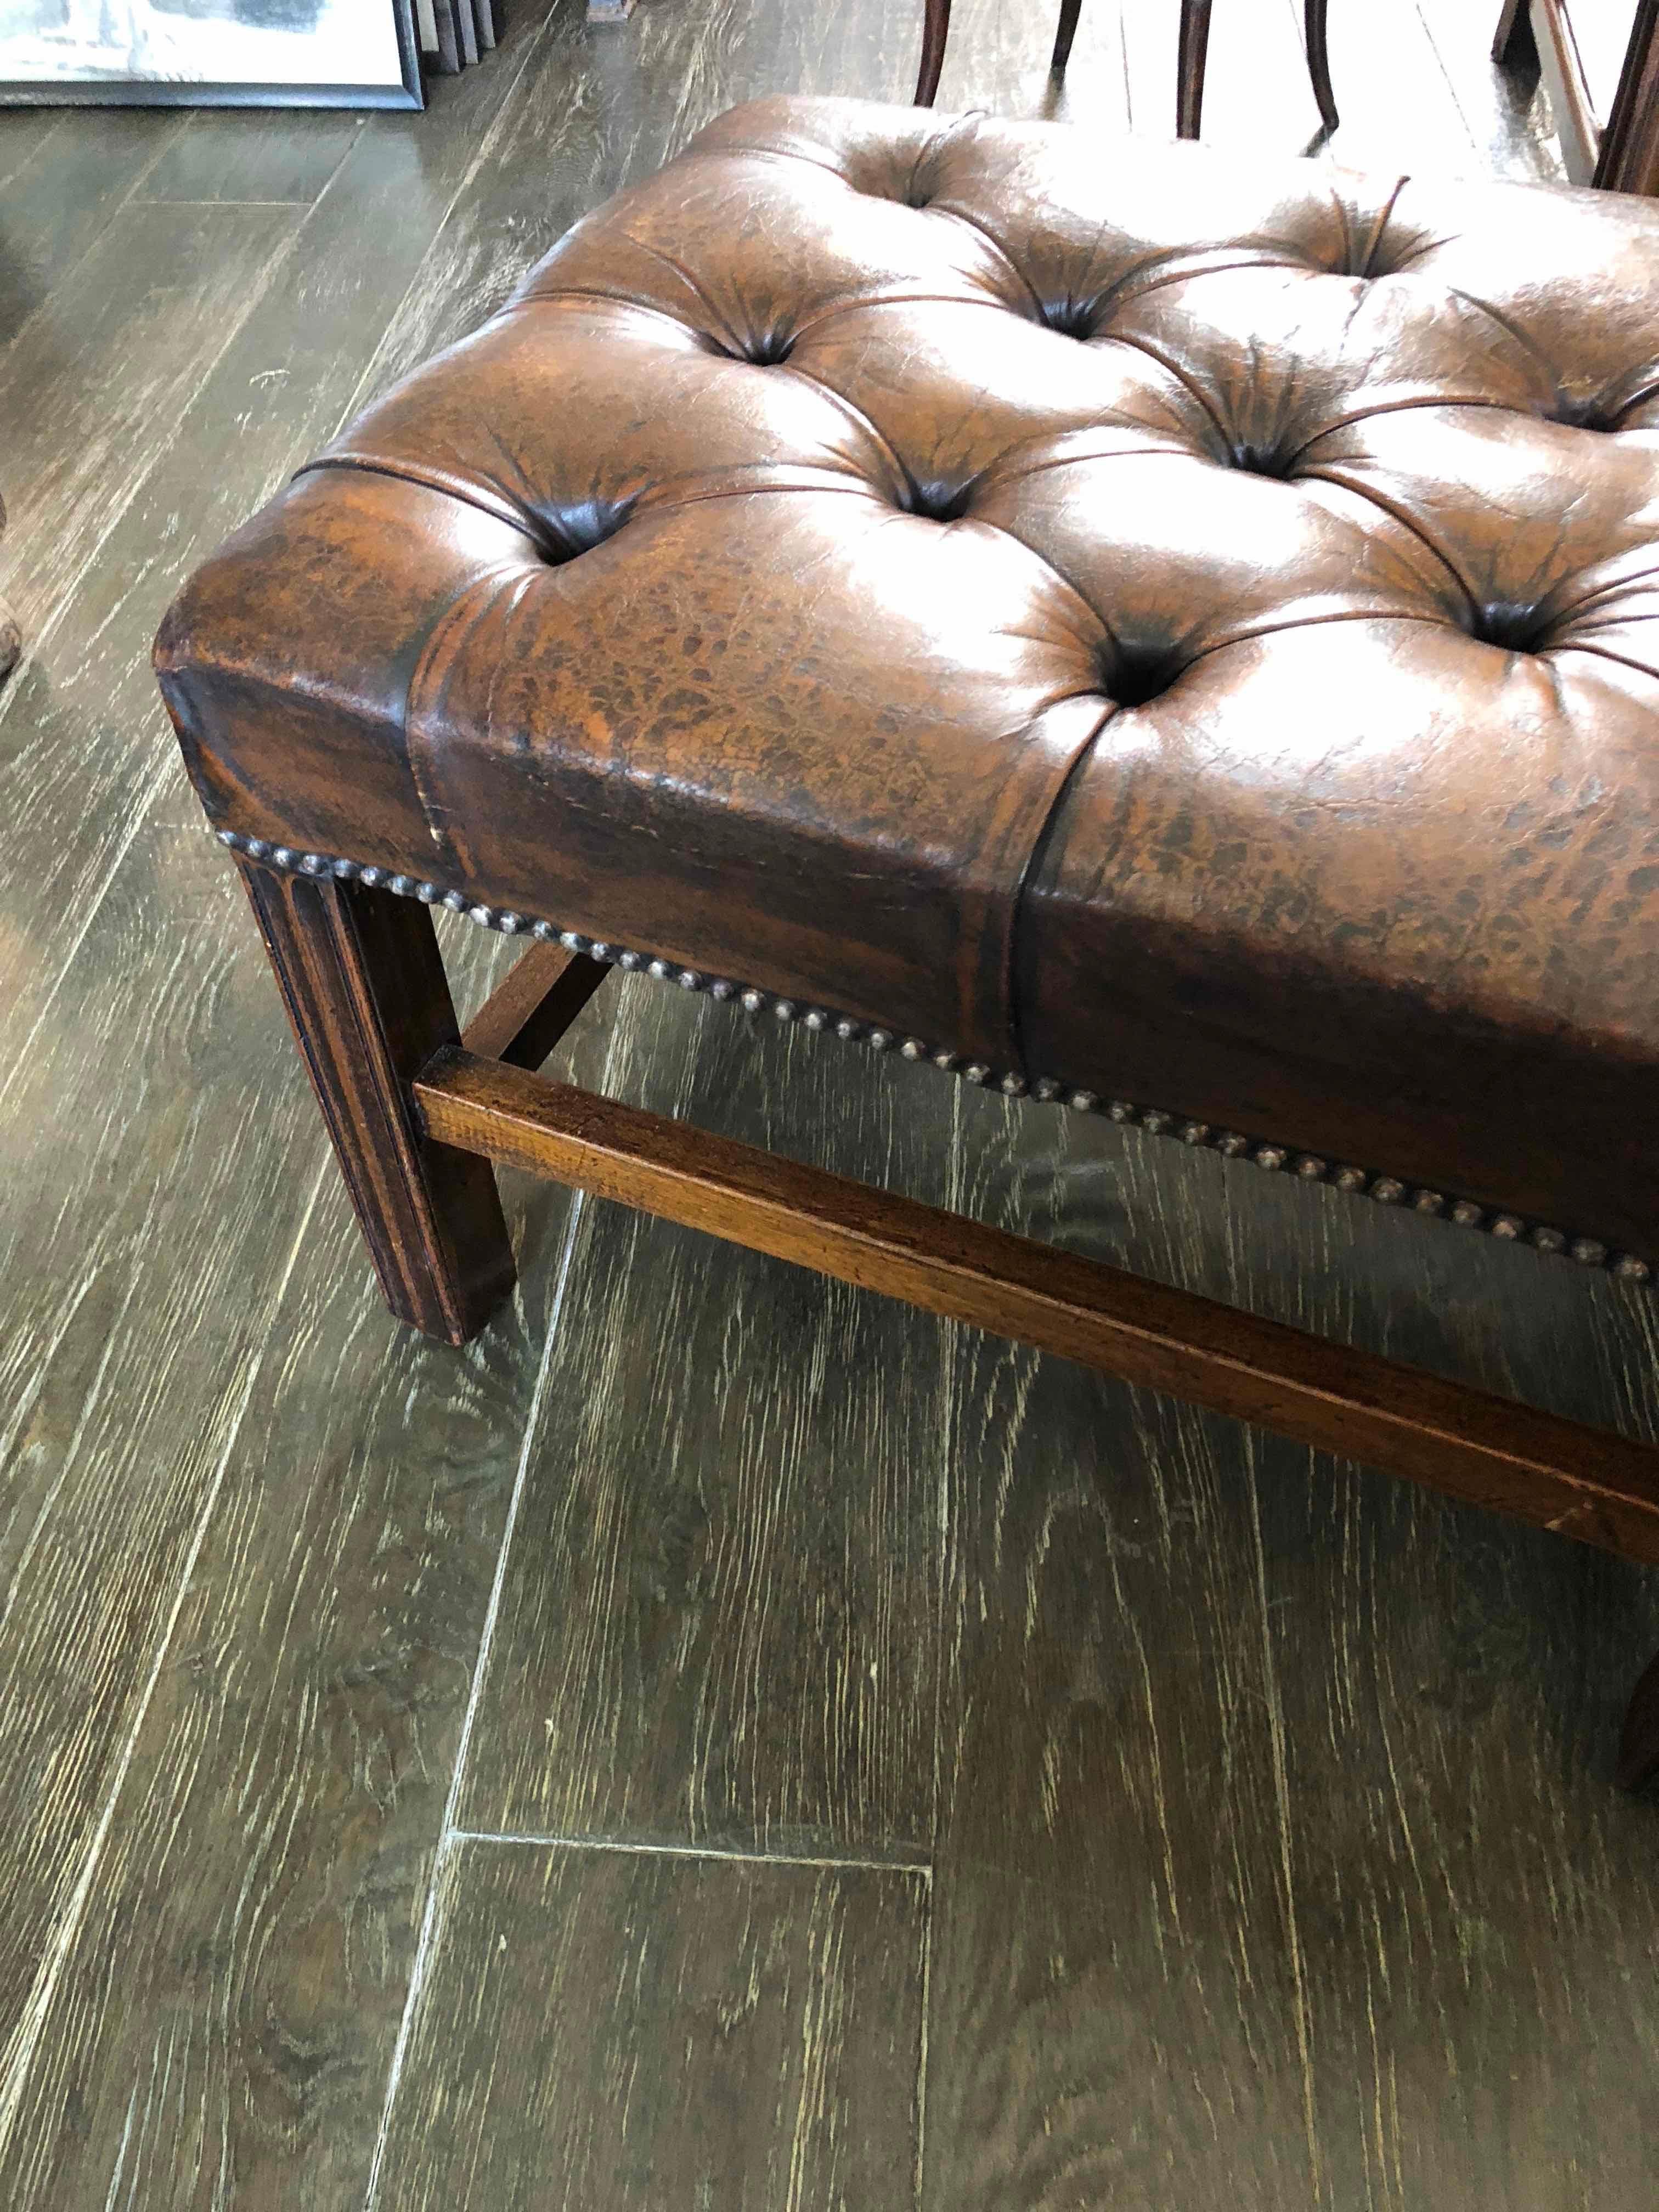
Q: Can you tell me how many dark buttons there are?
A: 10